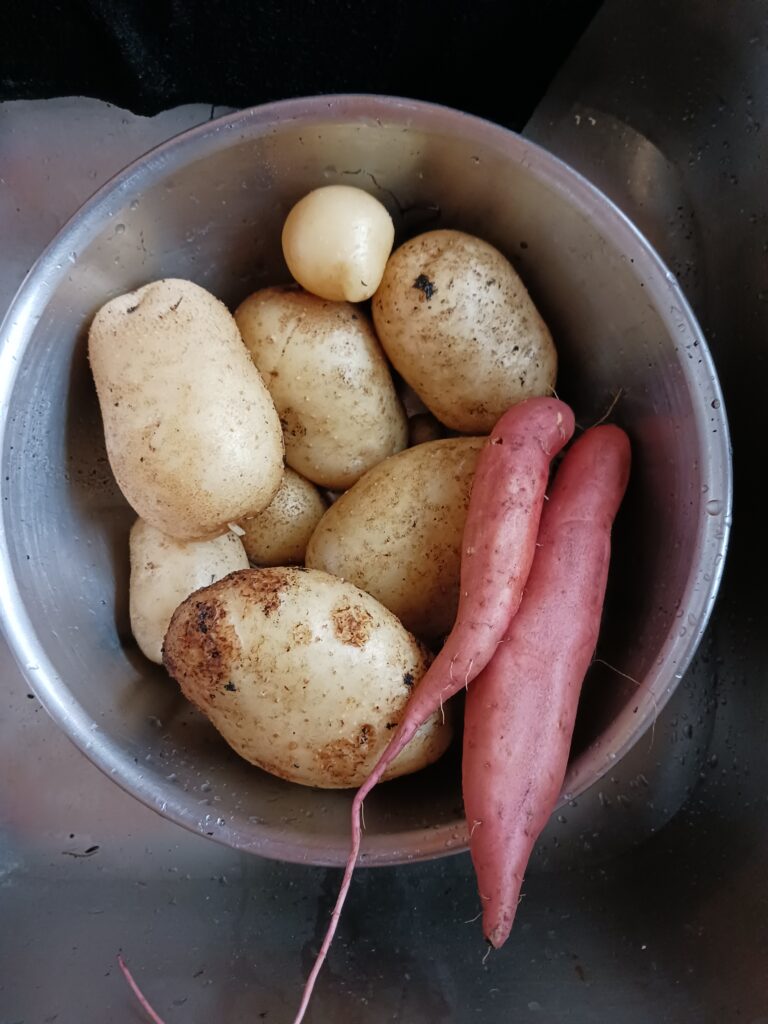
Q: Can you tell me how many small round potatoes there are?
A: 1